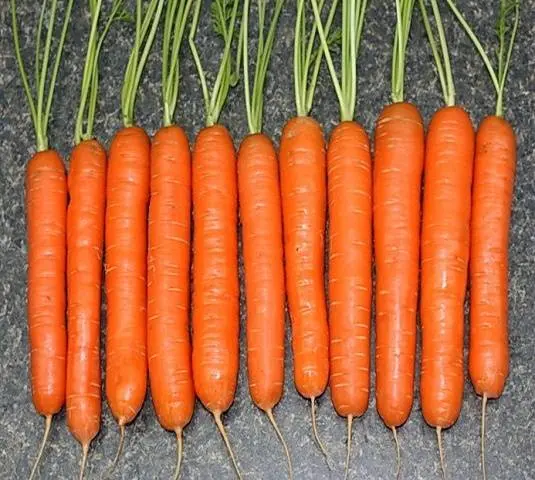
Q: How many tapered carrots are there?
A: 11